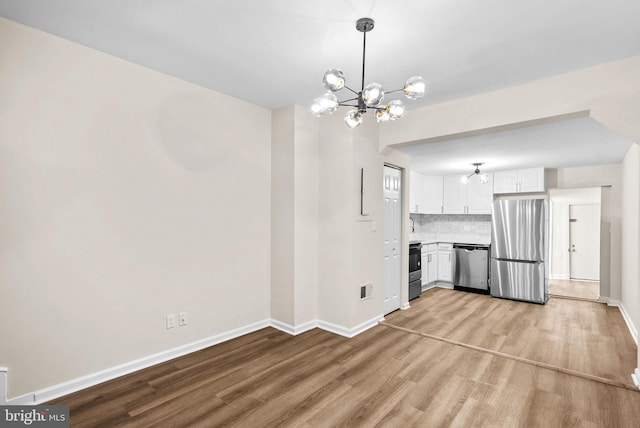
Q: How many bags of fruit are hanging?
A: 0